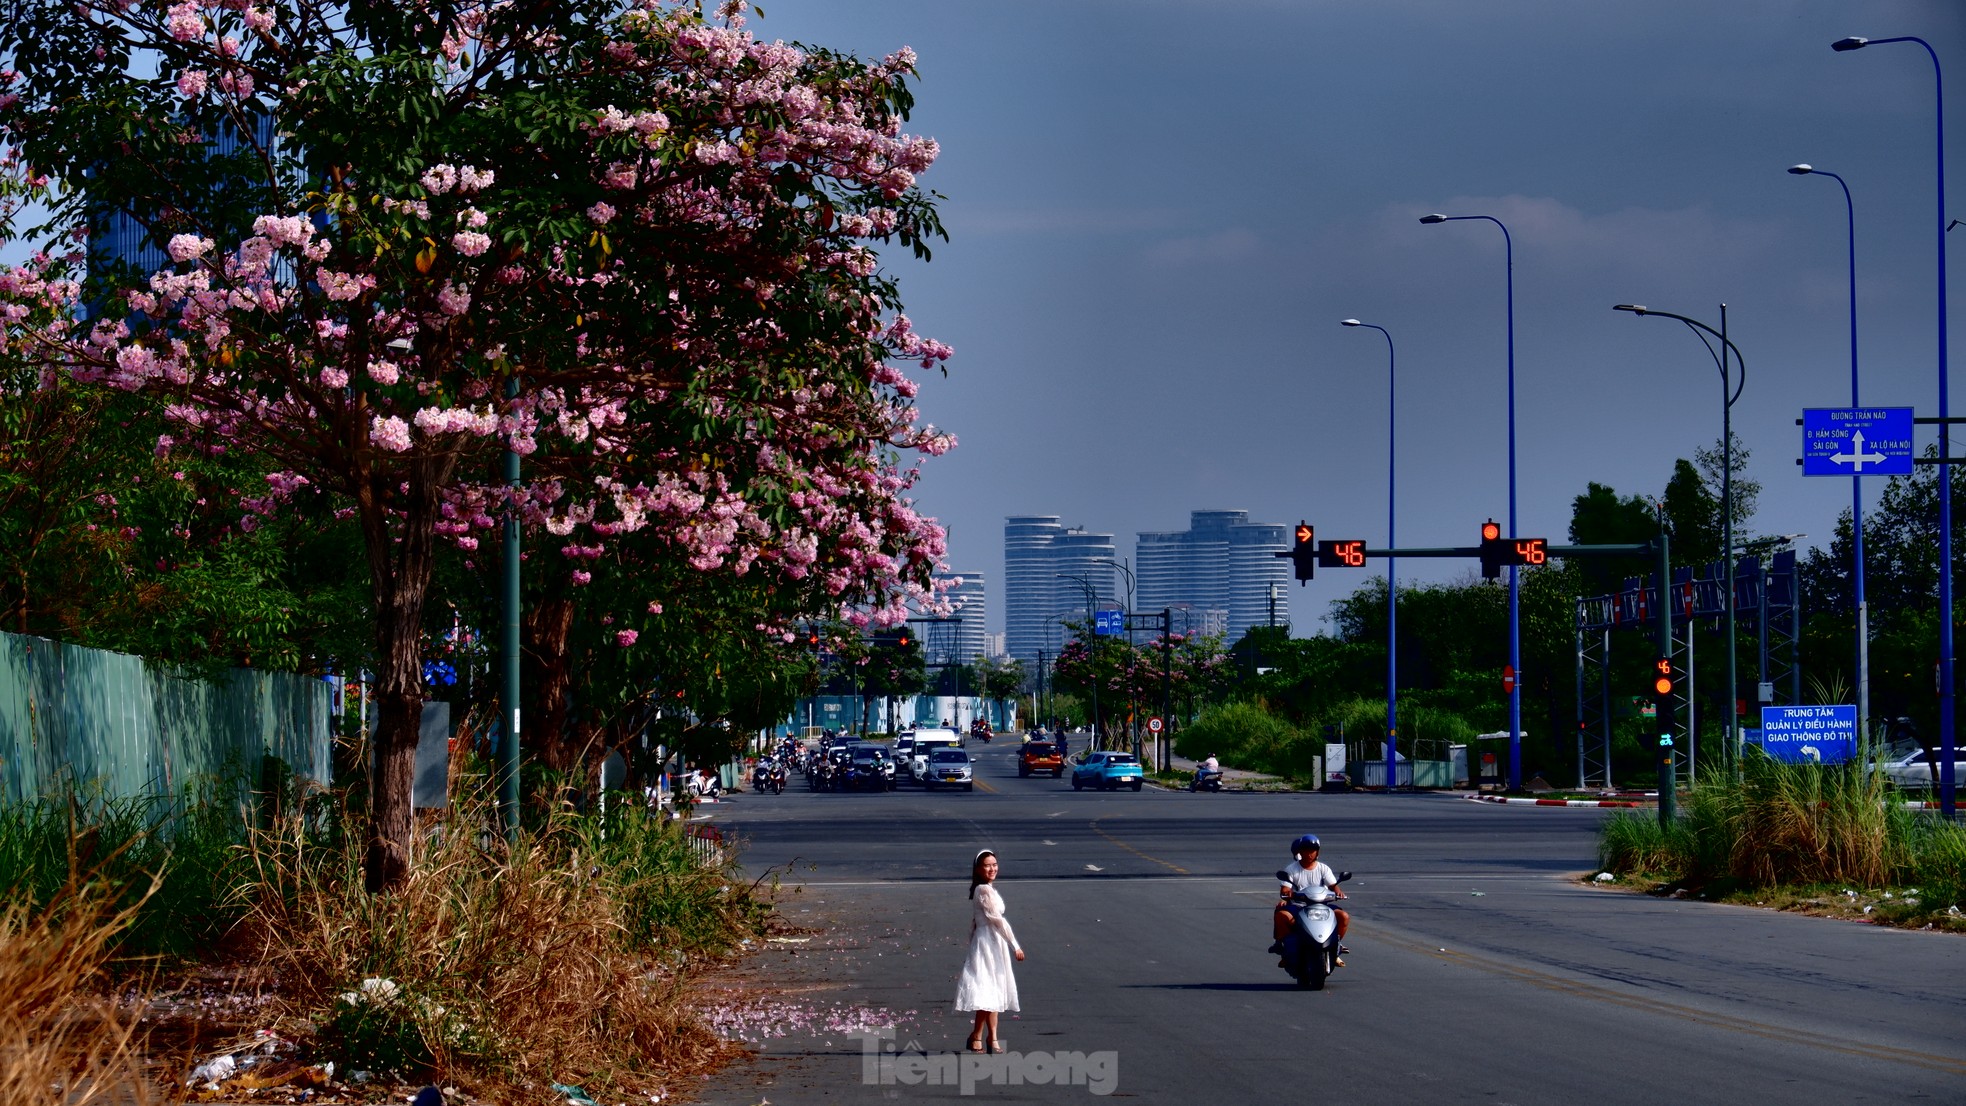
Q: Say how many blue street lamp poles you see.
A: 4